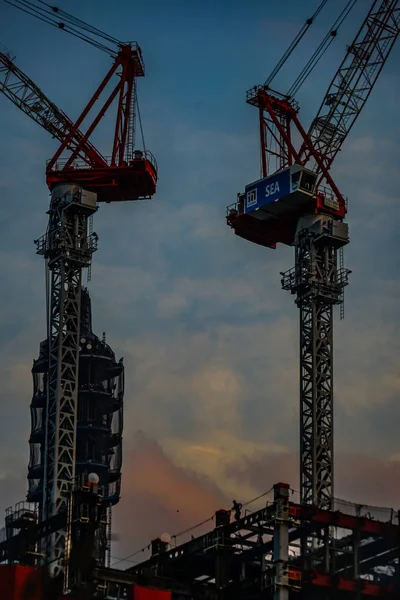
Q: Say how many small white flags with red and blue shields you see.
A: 0